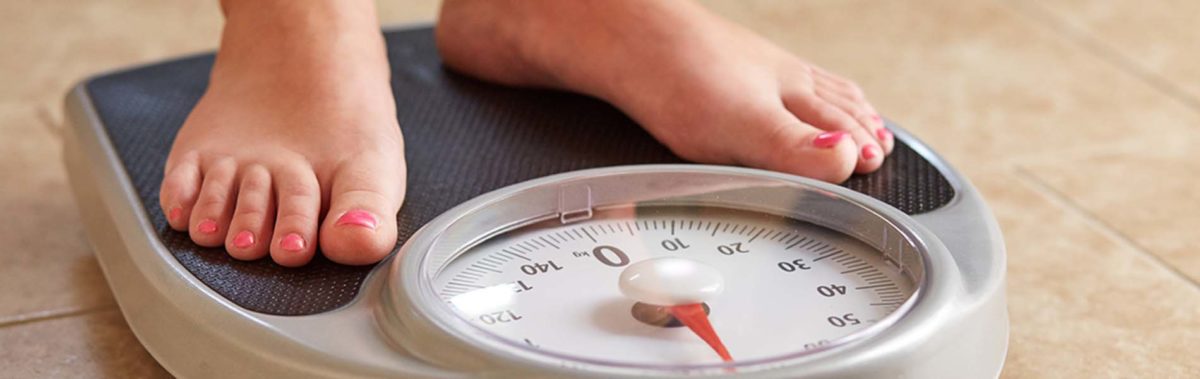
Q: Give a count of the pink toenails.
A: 9